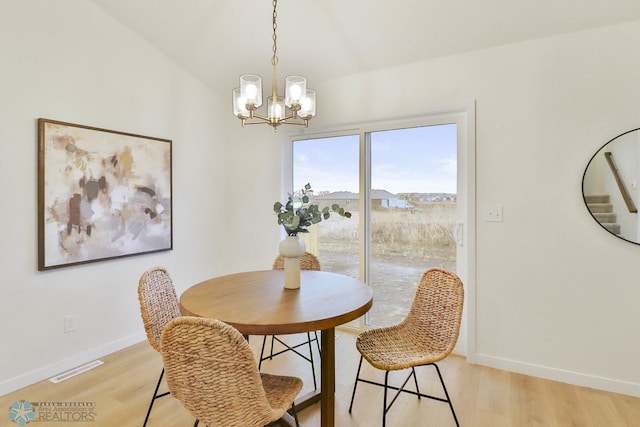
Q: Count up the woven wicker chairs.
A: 4